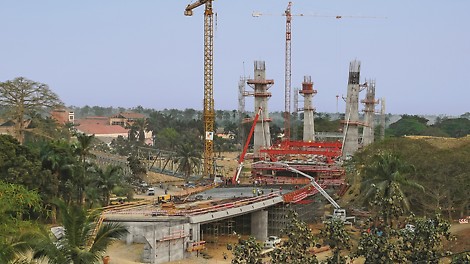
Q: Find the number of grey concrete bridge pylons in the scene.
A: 4